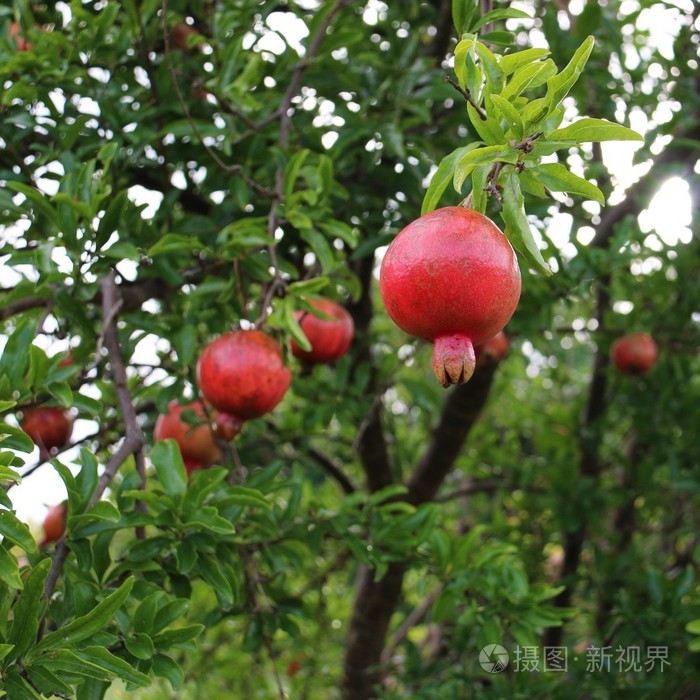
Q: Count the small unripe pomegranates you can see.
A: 0